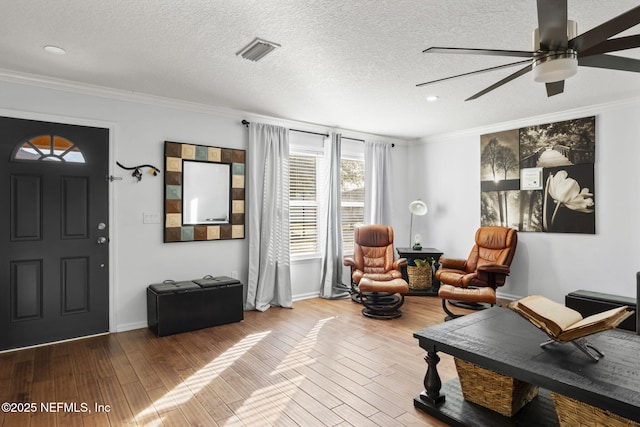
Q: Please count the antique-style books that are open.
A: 1